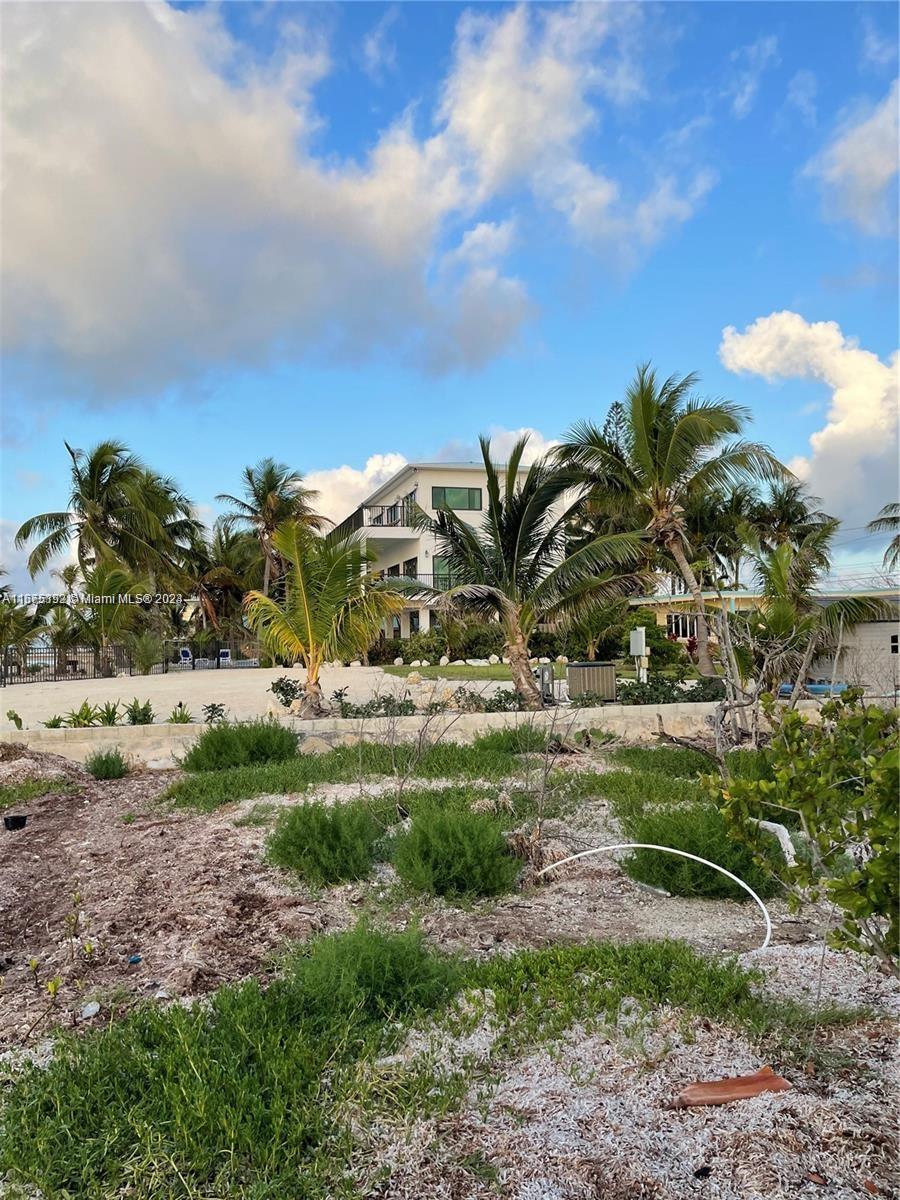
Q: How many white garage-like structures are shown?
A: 1